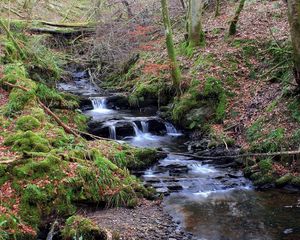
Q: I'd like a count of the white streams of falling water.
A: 5